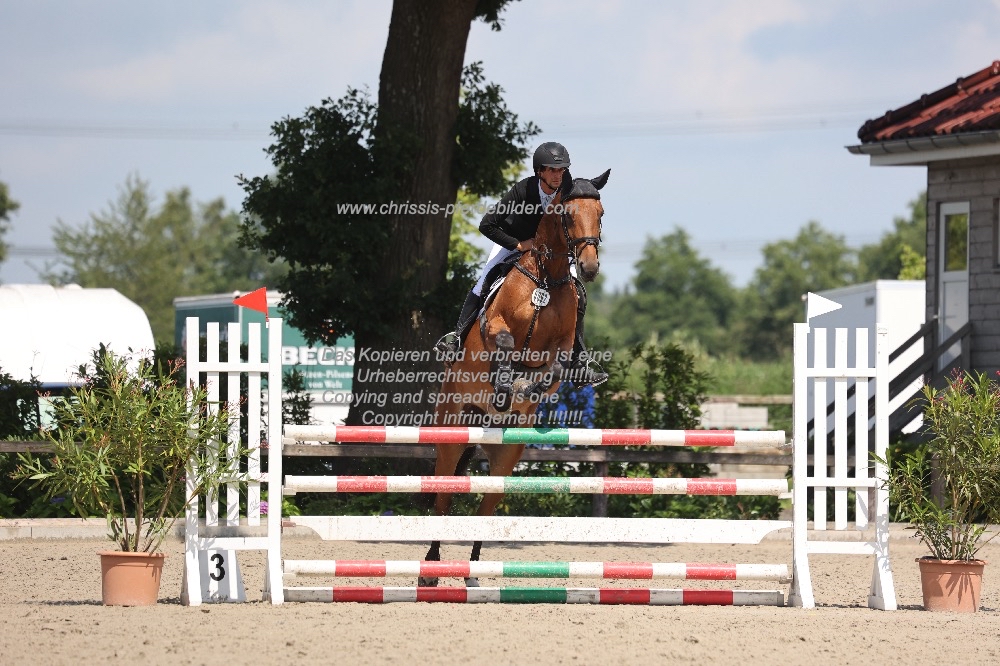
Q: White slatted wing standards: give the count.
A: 2